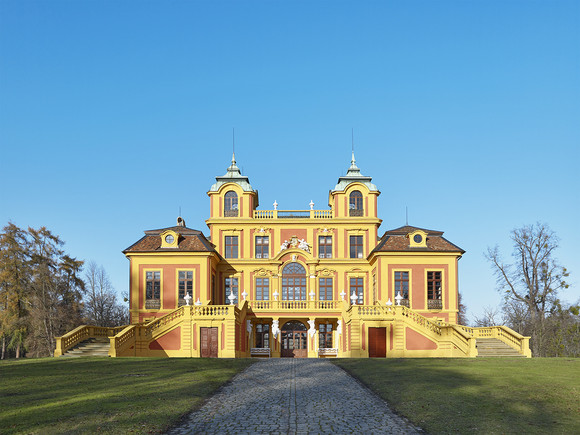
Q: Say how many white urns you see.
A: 12